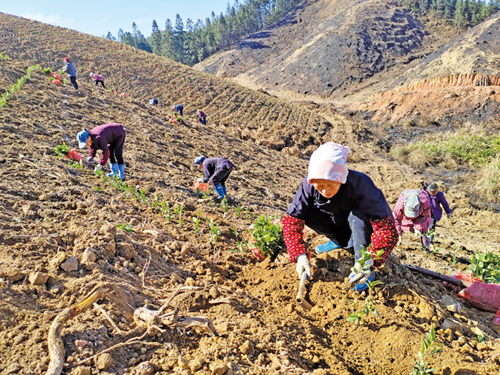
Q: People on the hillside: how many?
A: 10